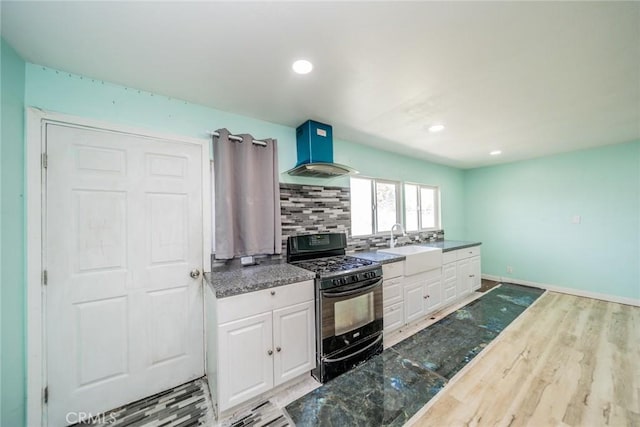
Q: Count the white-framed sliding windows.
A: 2